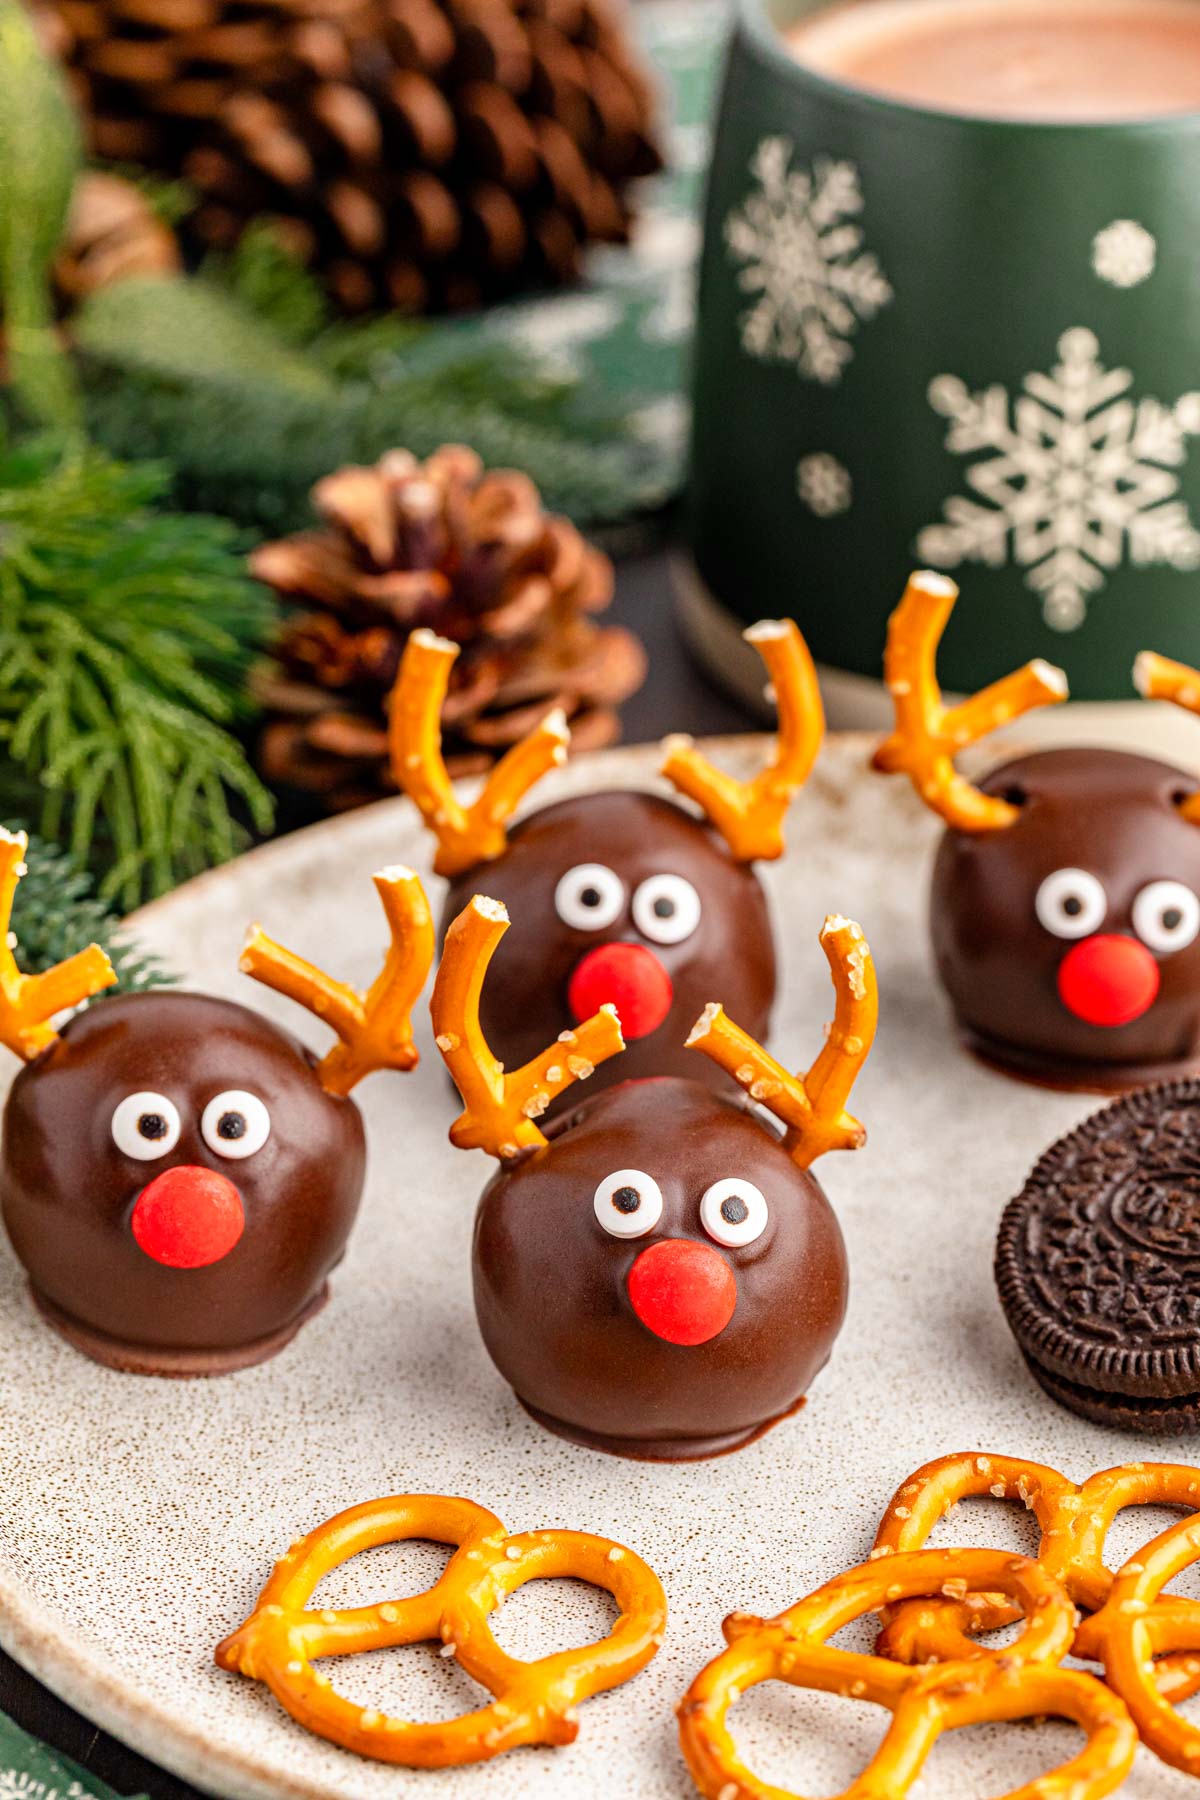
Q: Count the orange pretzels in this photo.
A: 4